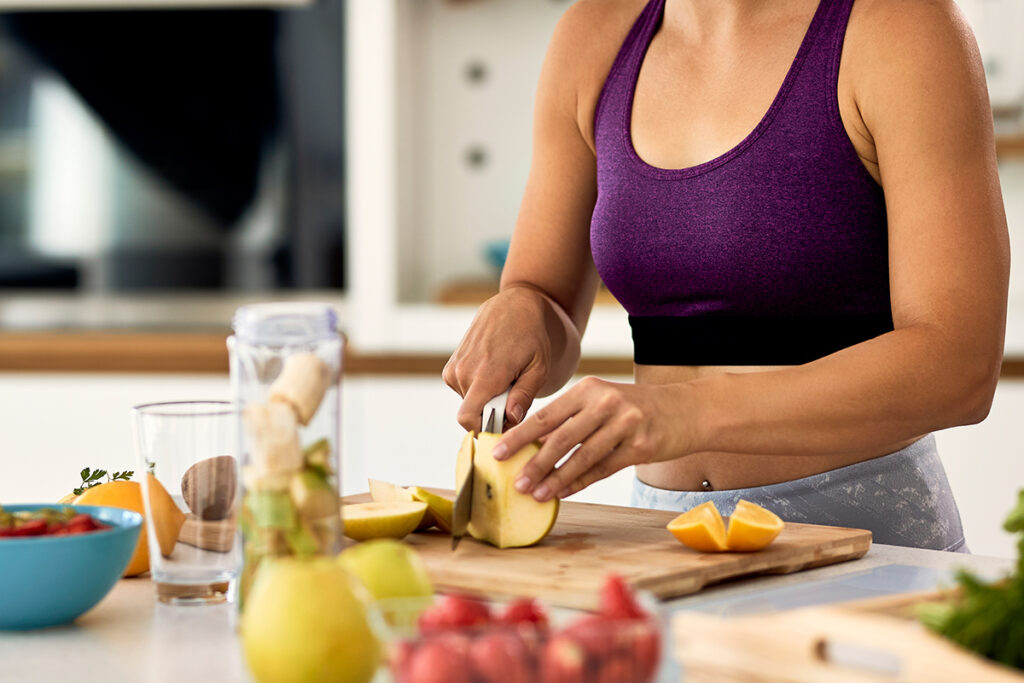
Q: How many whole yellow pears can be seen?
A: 2